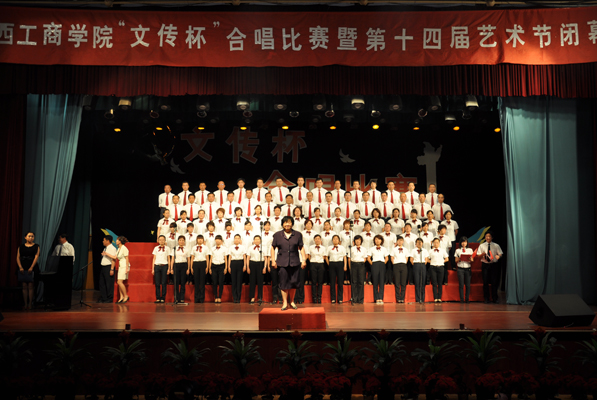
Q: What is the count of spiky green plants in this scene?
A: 12